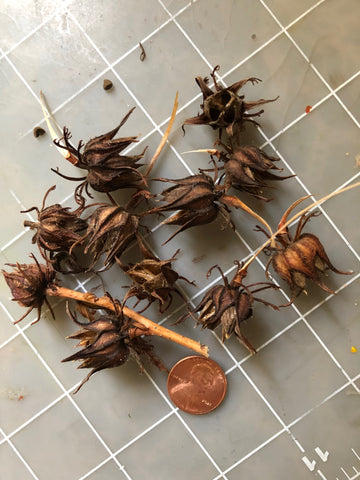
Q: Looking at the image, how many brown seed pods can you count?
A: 11